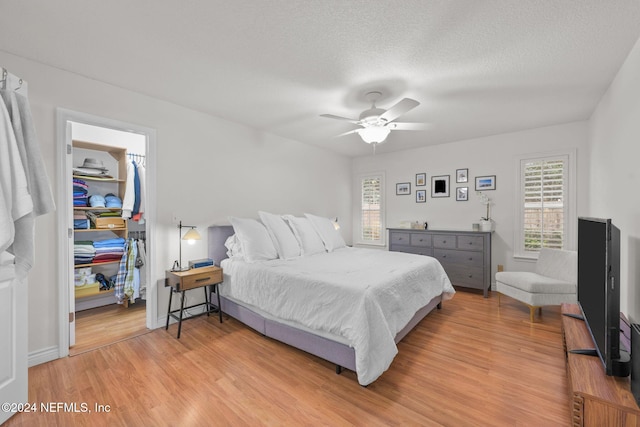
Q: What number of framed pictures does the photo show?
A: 7